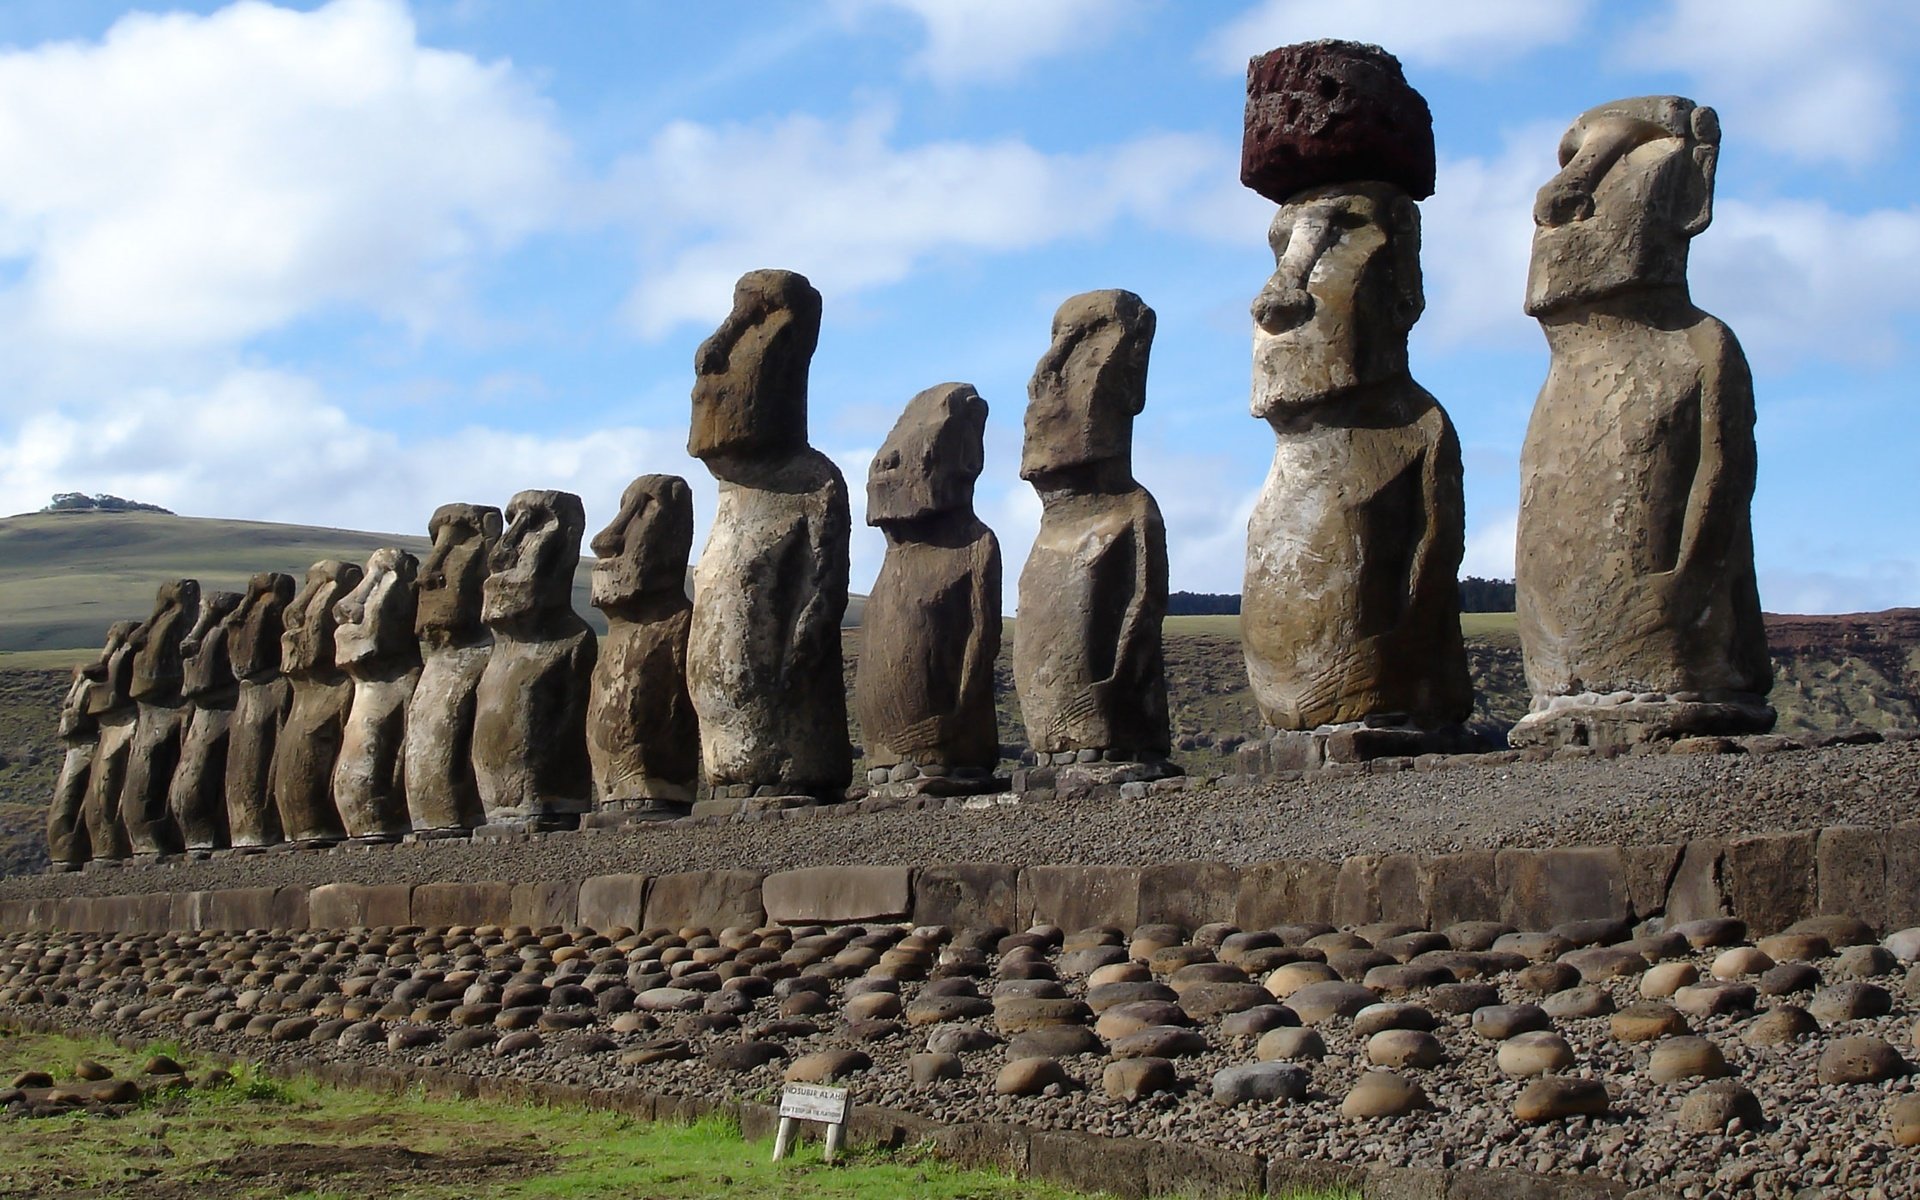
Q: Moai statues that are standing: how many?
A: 15